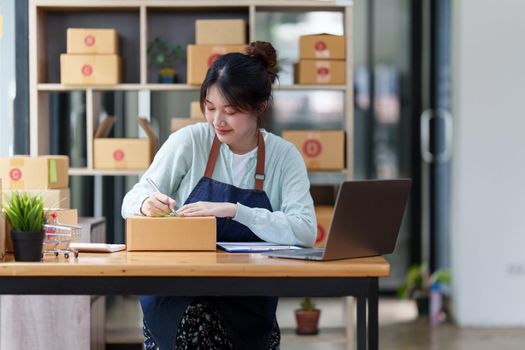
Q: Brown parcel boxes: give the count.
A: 15